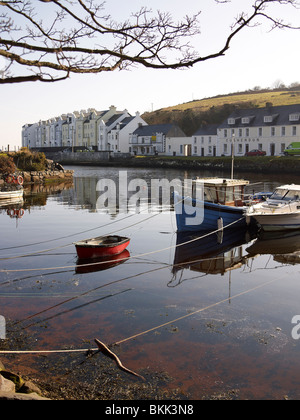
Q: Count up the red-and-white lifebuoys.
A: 2